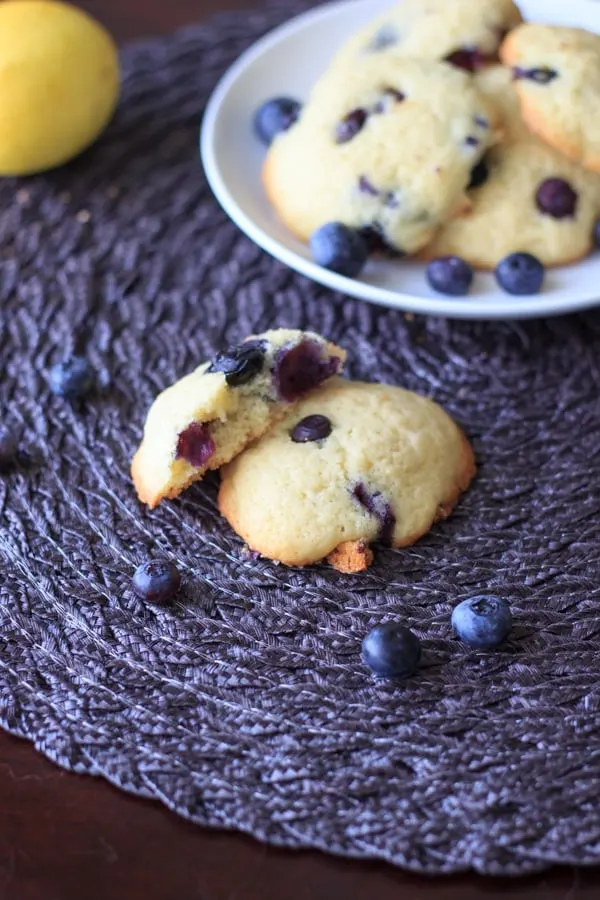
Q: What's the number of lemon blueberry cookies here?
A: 6